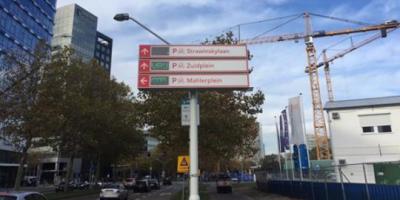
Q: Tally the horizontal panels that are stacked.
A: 3